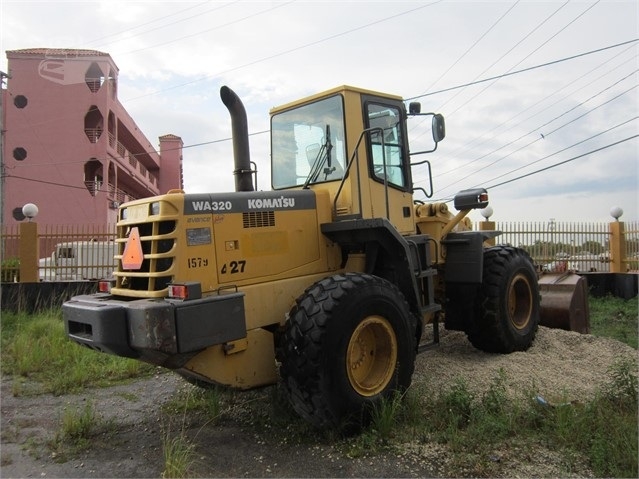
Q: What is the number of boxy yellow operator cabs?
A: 1